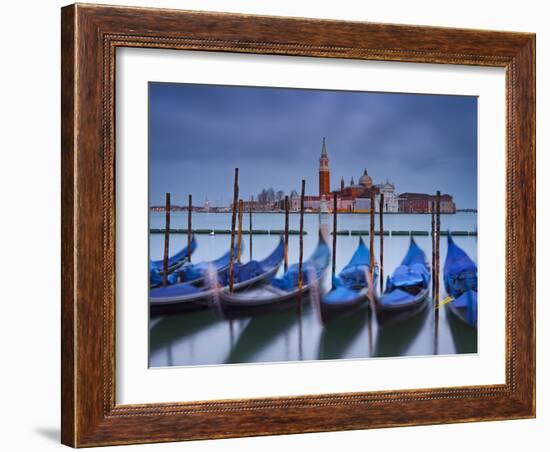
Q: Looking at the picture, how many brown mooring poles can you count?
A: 12